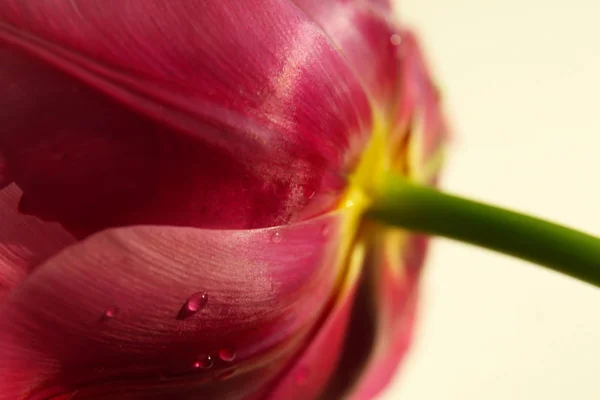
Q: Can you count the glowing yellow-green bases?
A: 1